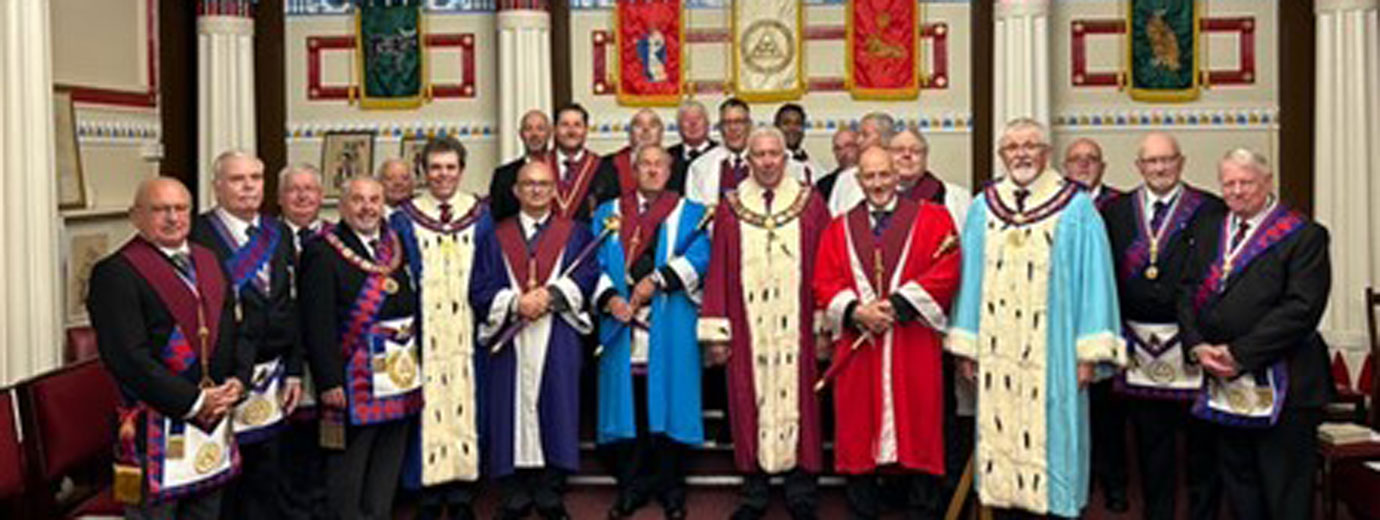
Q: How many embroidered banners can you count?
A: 5